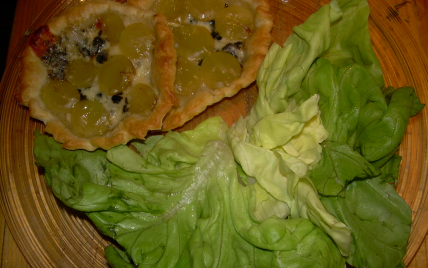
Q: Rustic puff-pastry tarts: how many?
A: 2